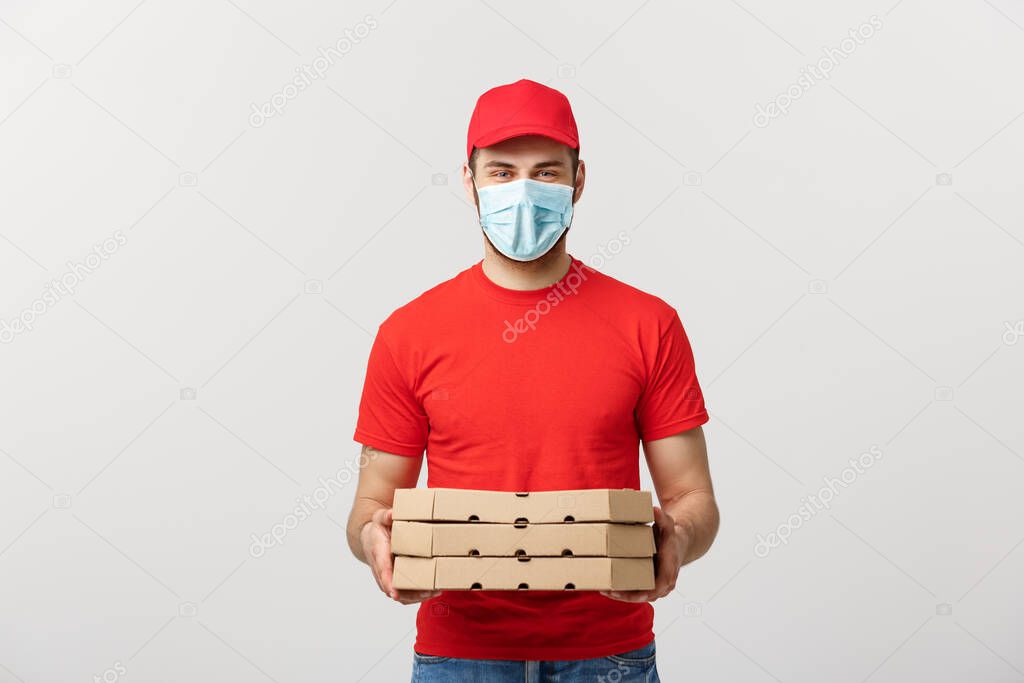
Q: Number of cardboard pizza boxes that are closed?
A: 3